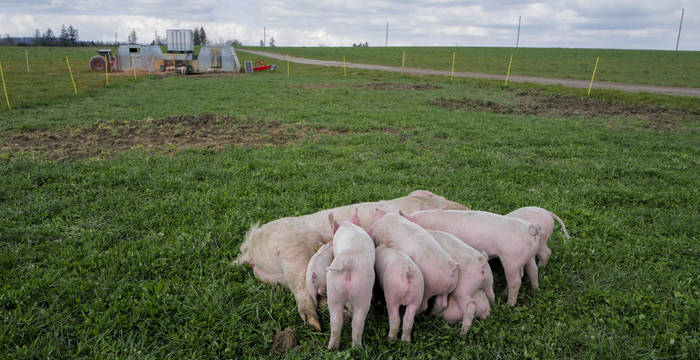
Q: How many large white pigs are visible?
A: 1